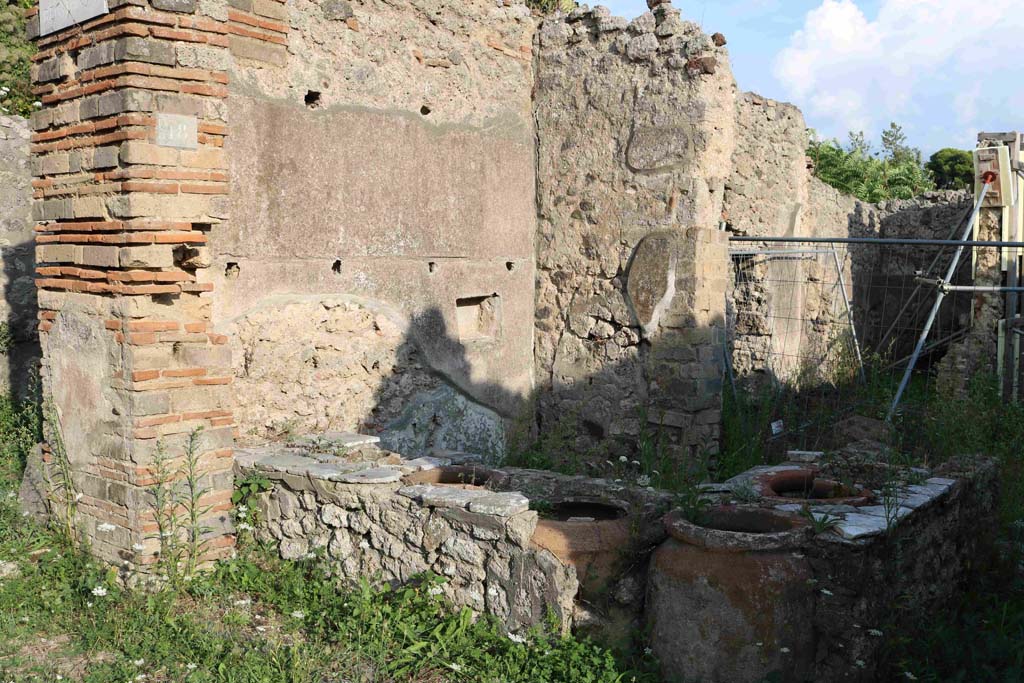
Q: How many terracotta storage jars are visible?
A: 4